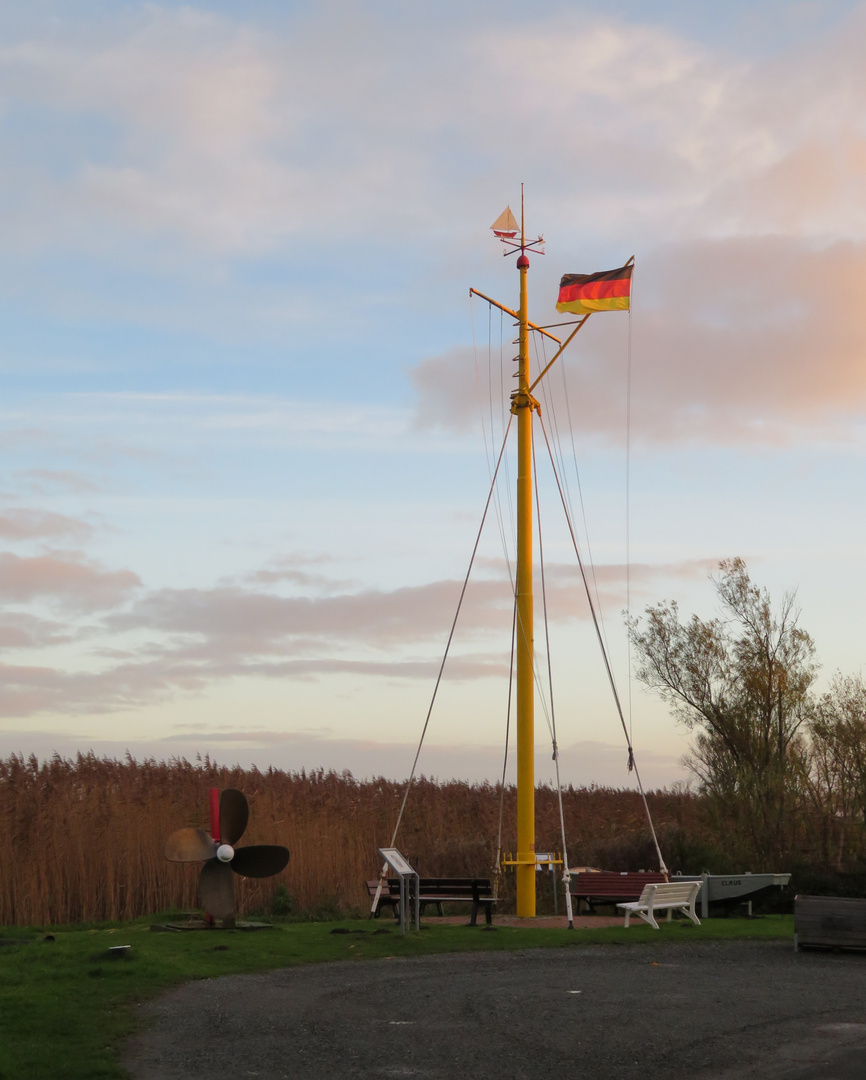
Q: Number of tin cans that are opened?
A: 0